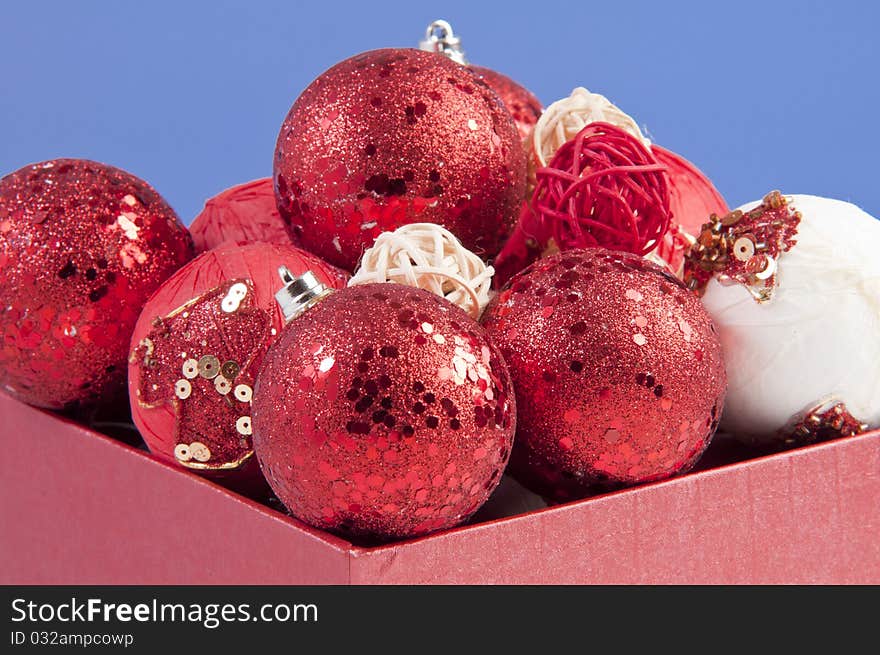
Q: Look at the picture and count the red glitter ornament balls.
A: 5